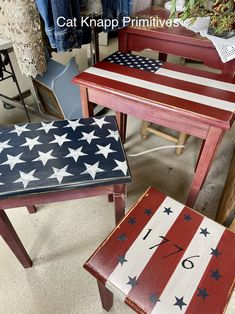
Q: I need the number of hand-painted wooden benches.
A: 3